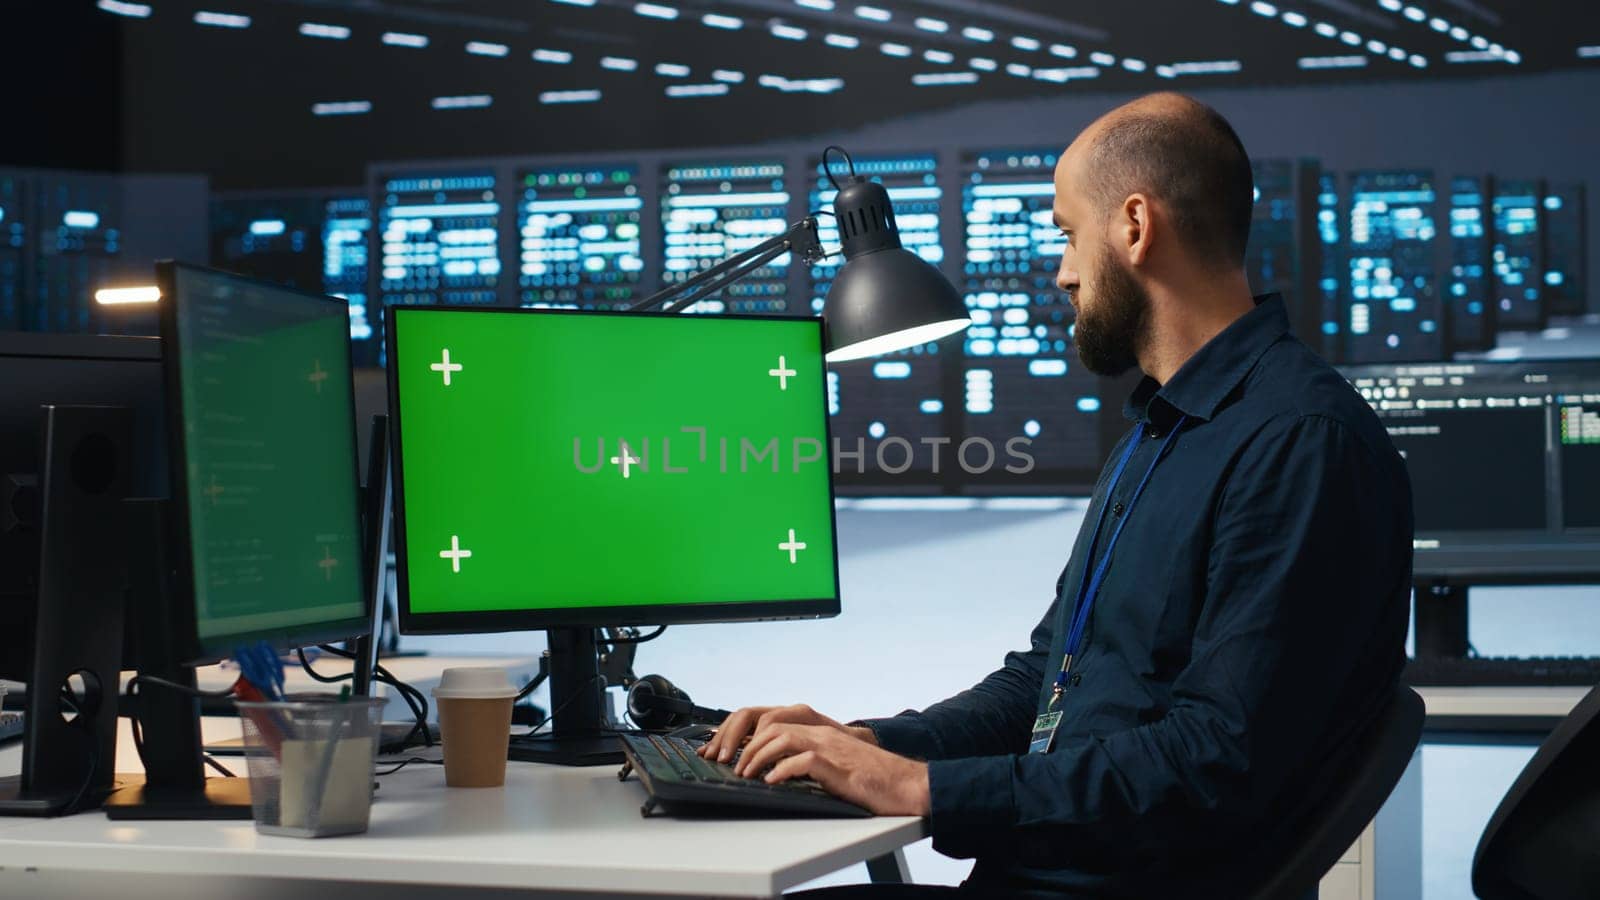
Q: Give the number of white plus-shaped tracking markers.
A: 5